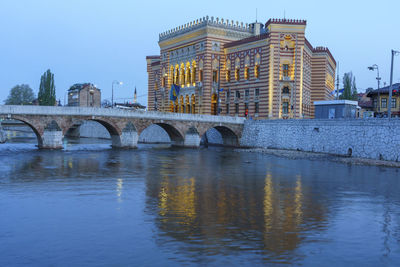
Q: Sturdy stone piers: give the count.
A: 3